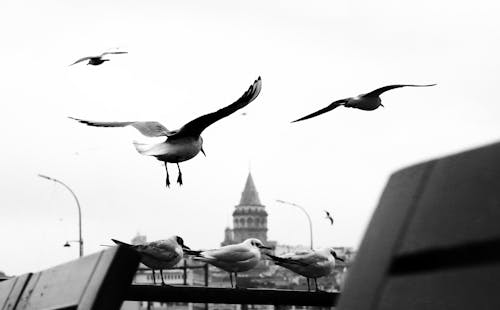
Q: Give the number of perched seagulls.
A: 3